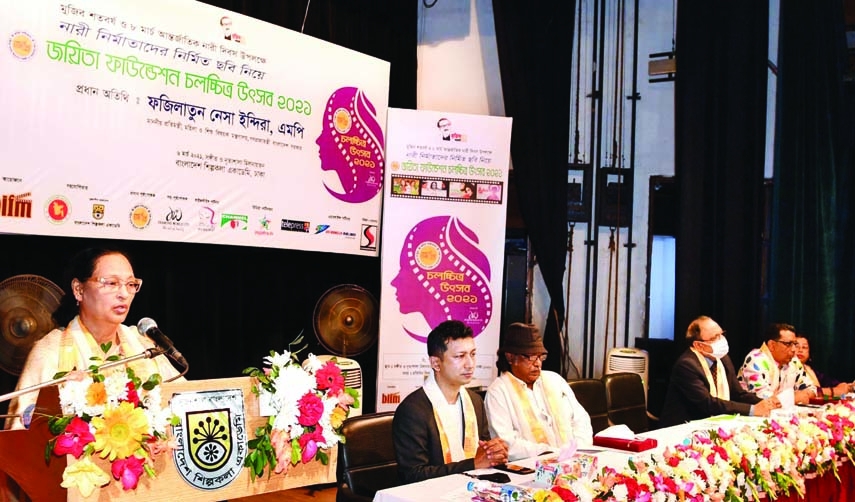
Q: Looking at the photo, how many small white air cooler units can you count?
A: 2